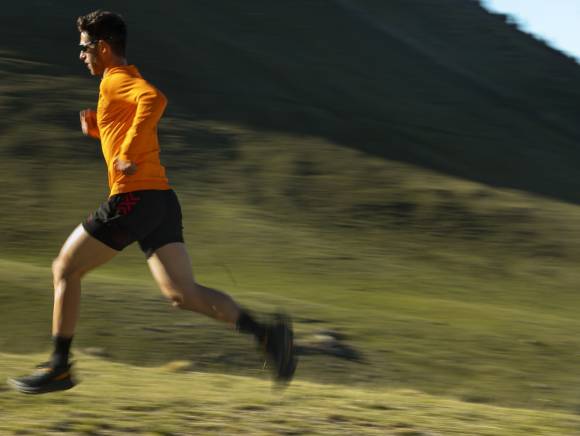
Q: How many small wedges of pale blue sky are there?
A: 1